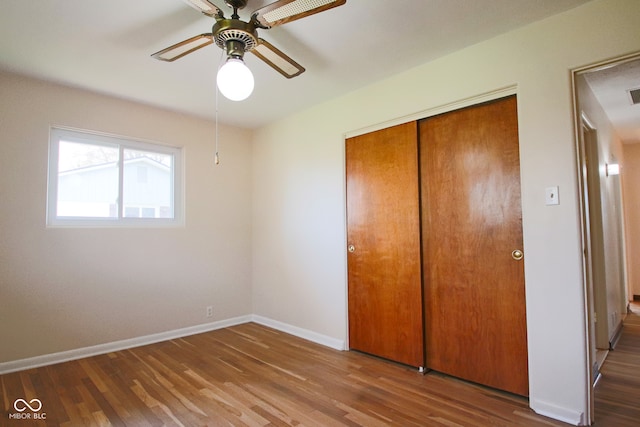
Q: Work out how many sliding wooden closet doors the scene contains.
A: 2